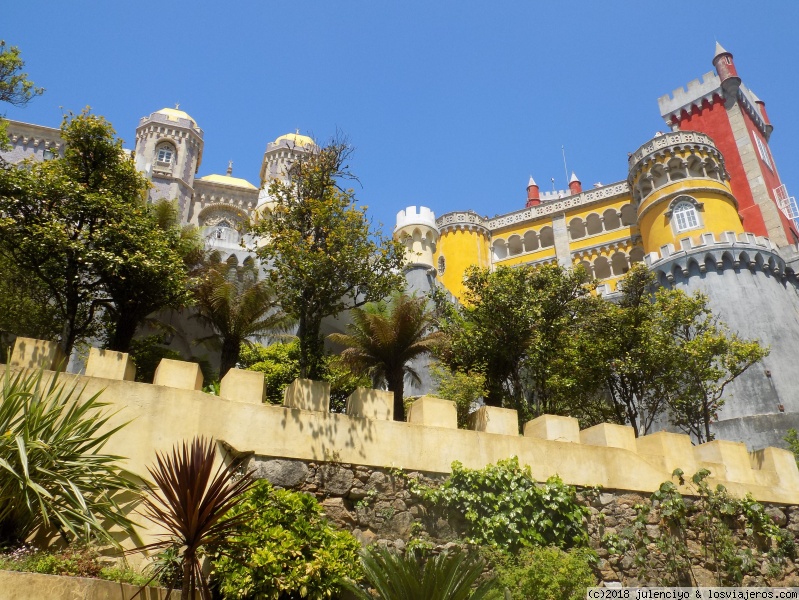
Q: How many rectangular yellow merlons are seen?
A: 13